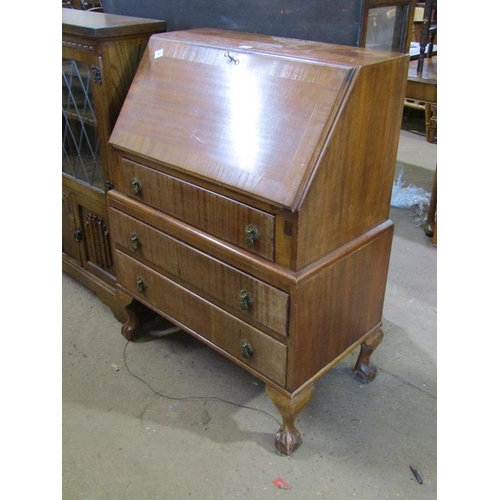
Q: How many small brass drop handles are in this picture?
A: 6